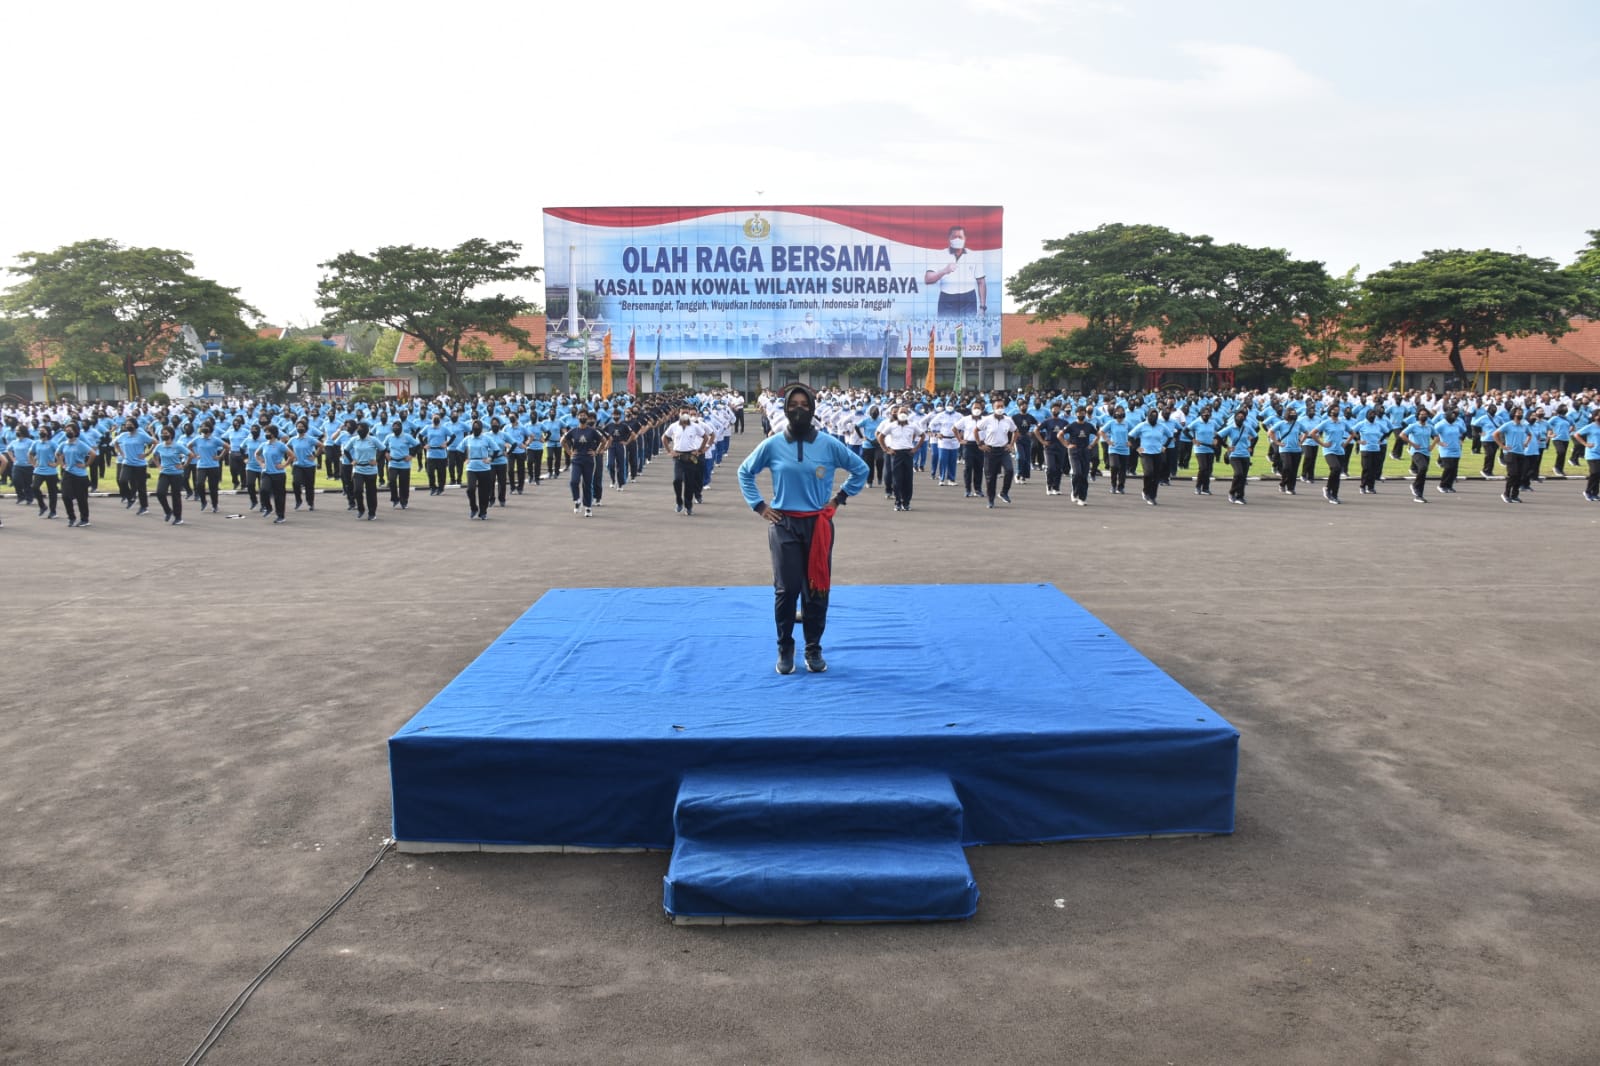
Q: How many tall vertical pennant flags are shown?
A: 8